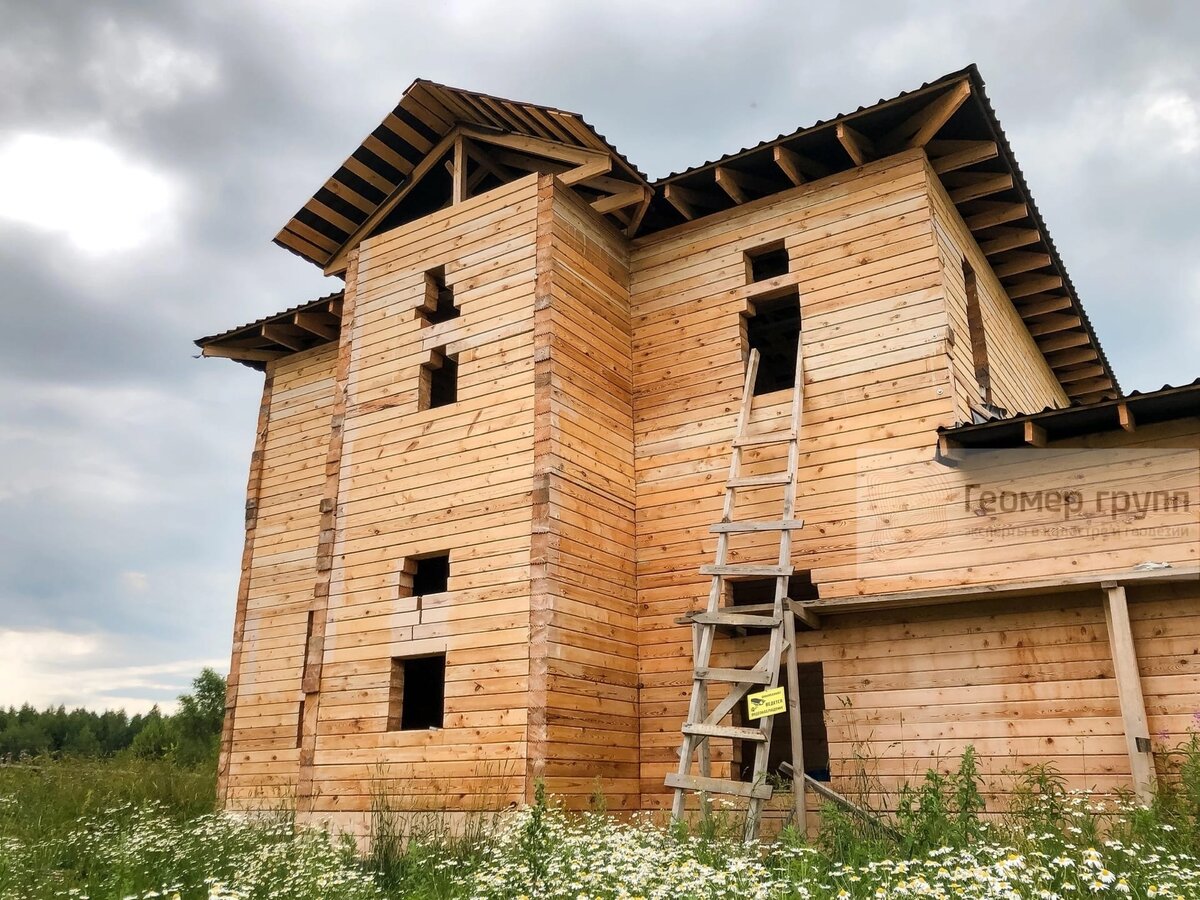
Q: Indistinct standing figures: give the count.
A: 0